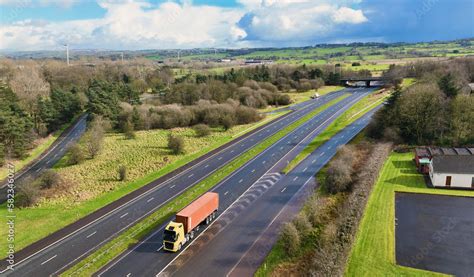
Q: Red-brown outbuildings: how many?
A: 1